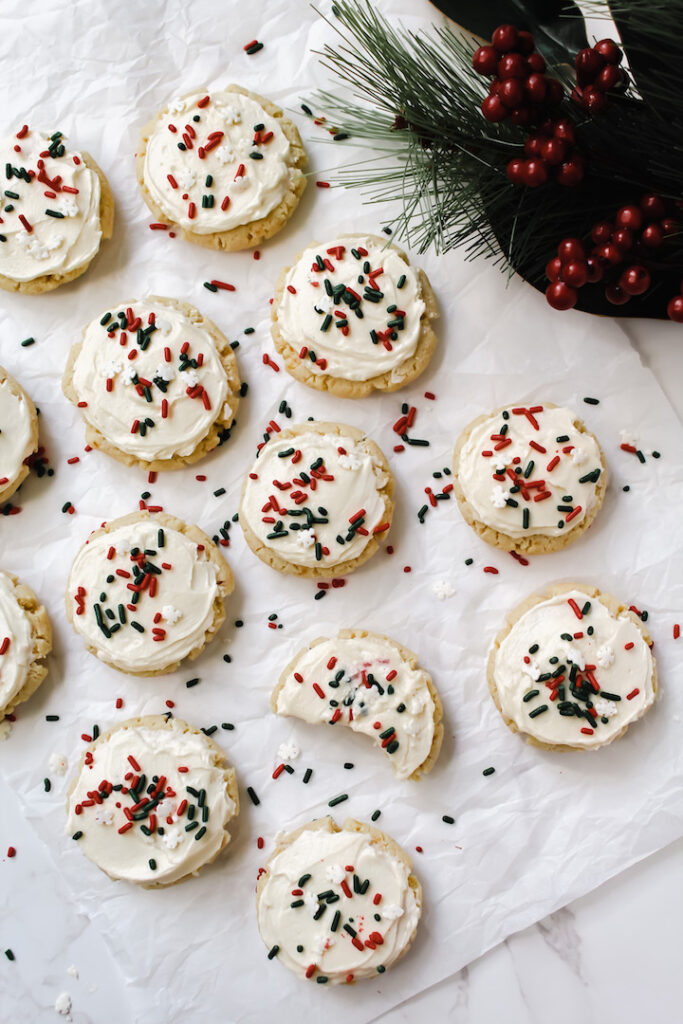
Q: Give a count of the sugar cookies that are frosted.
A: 13